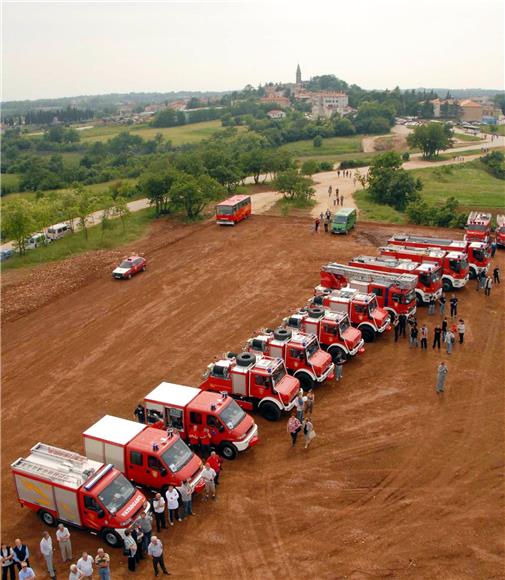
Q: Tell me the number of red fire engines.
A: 13